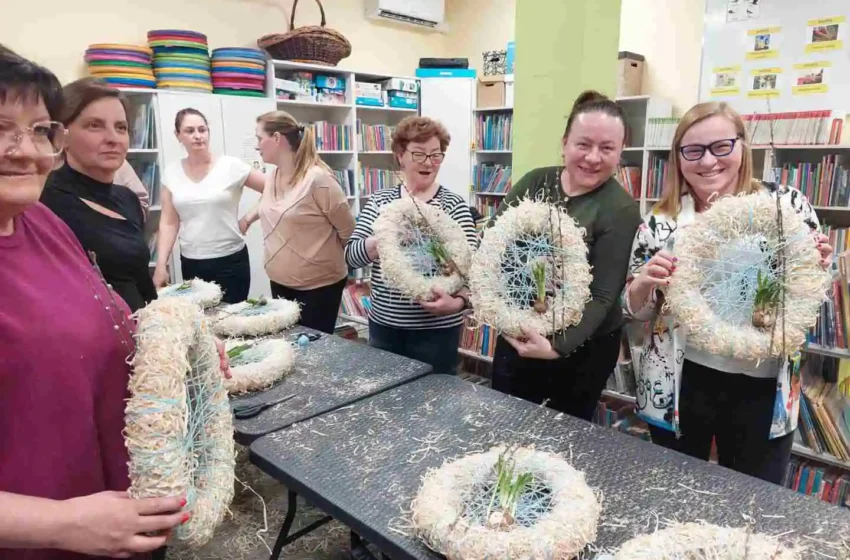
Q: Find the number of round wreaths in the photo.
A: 9